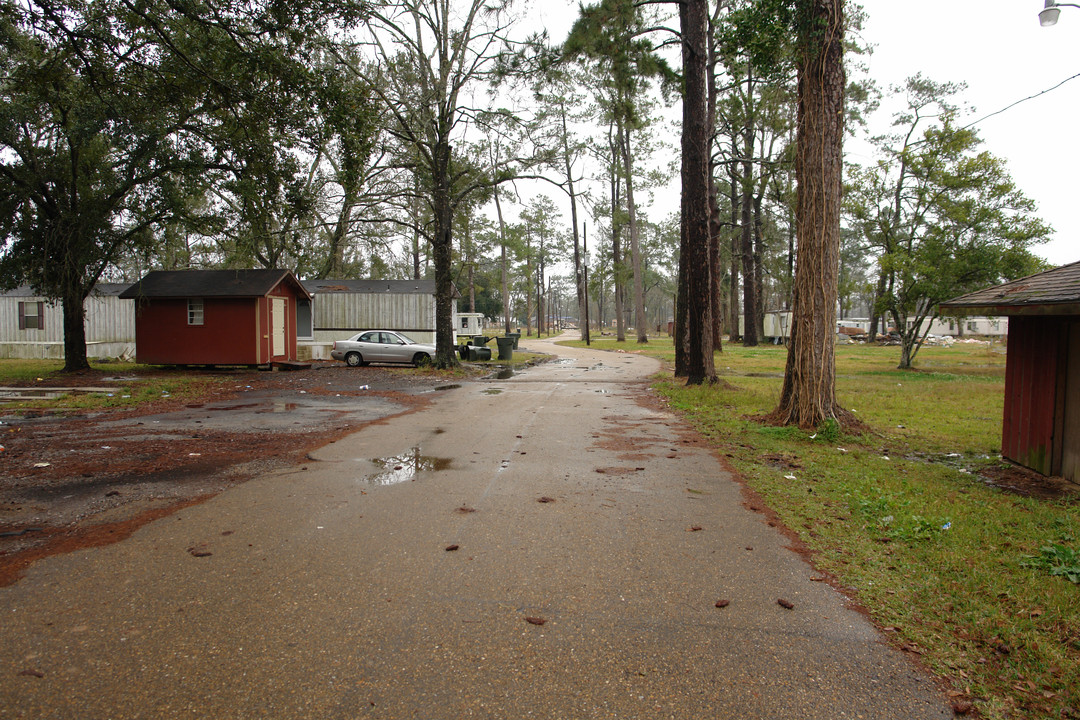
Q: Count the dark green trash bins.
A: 4